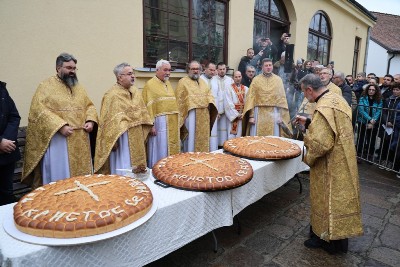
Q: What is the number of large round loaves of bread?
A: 3